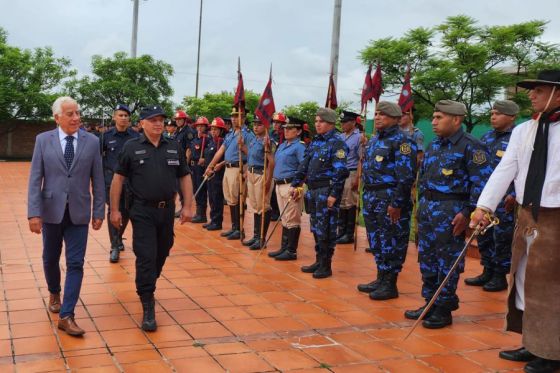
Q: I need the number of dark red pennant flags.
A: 6